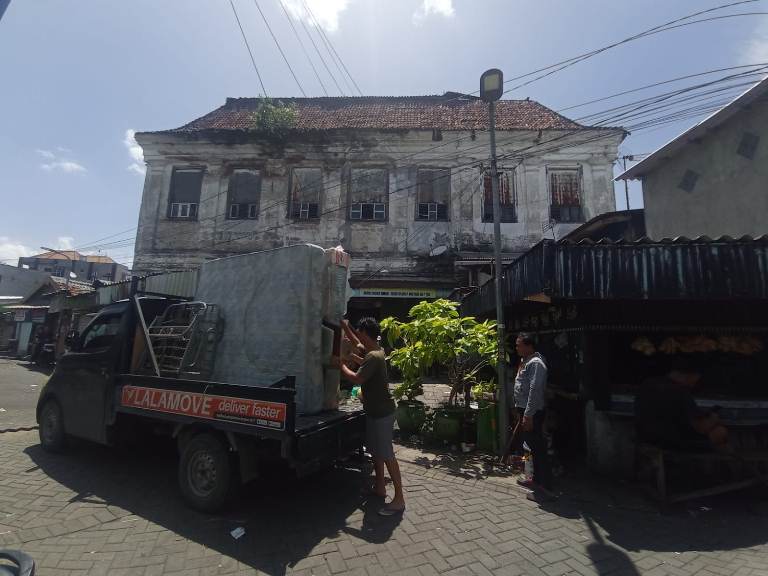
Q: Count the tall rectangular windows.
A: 7